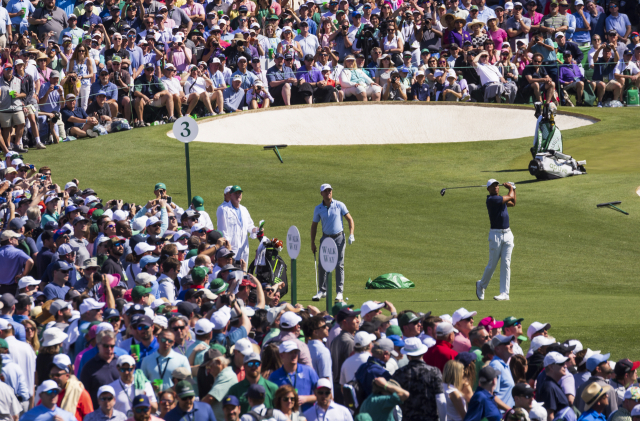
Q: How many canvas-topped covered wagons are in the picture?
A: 0